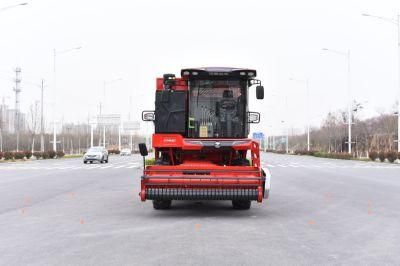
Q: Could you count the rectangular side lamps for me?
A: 2